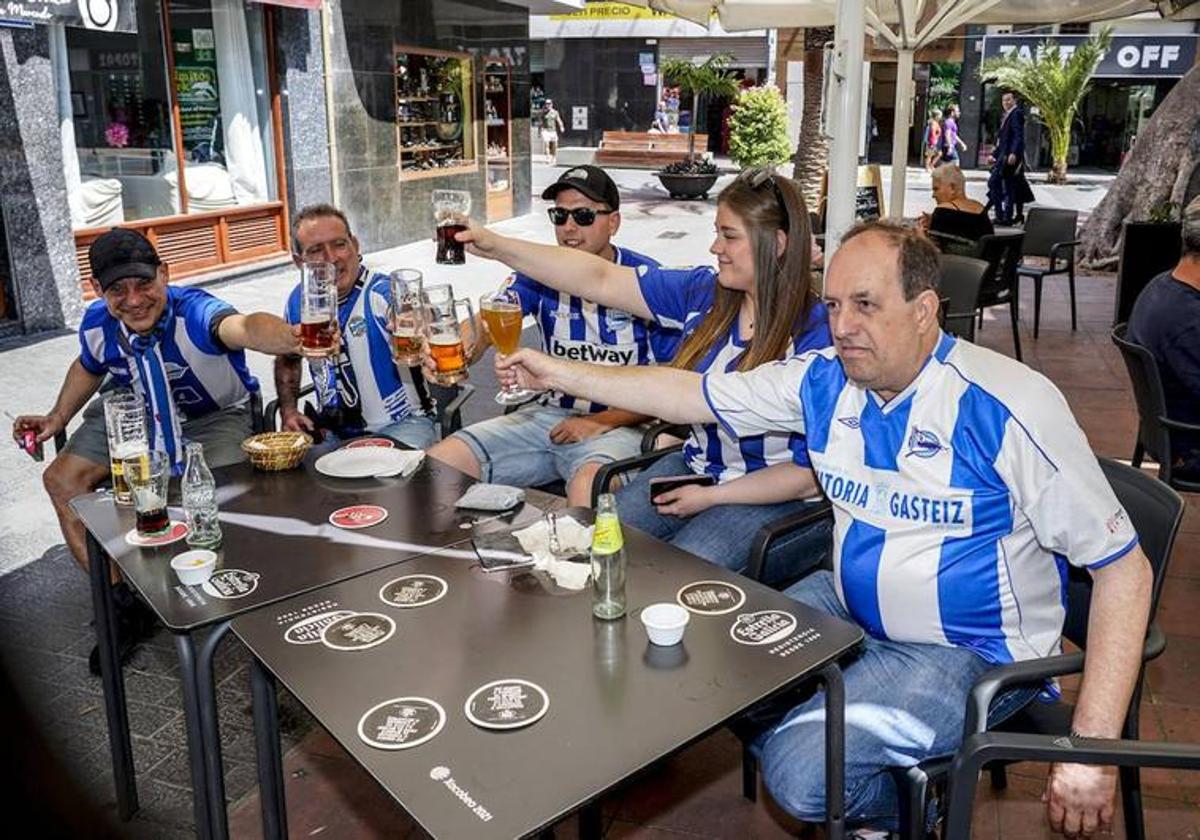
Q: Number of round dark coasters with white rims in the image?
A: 5